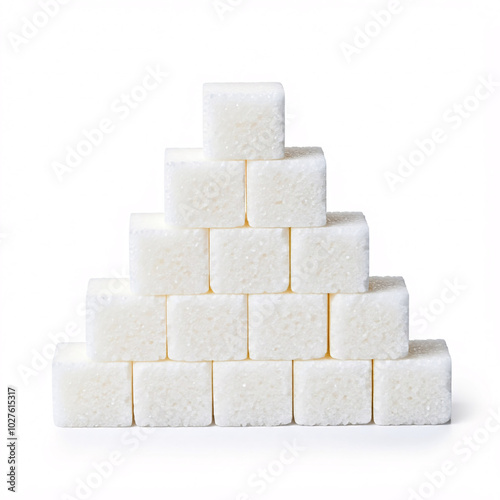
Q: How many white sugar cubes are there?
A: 15